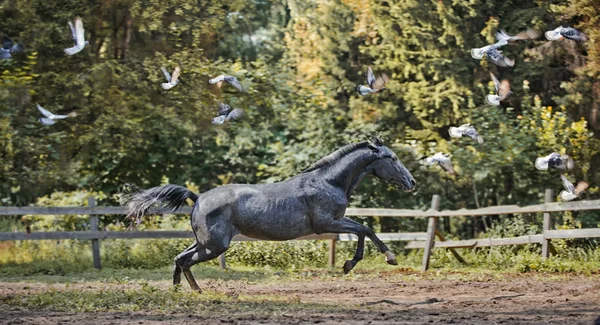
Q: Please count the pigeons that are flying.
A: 15